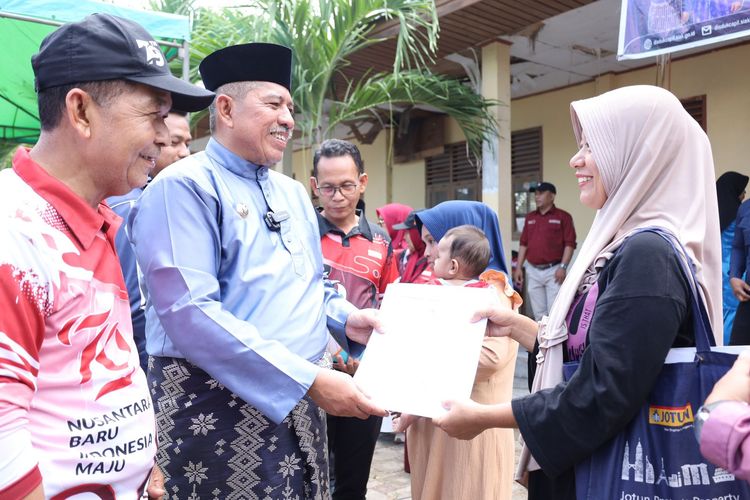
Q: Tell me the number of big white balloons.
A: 0